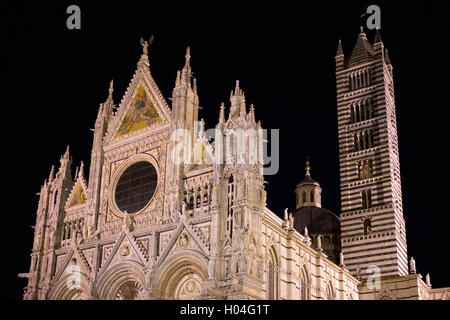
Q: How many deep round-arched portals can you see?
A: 3